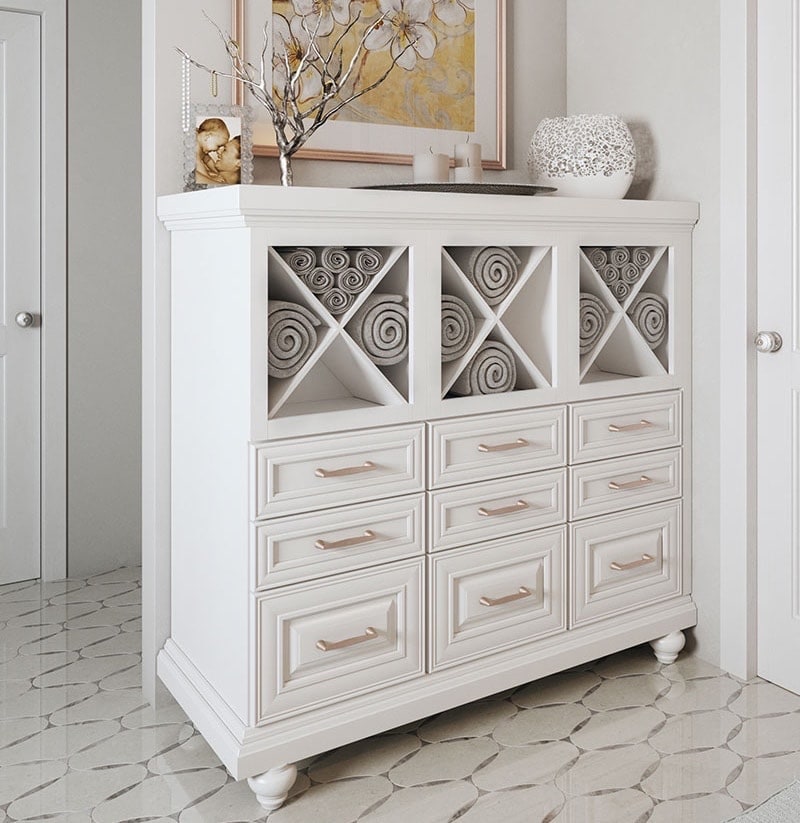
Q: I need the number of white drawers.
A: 9